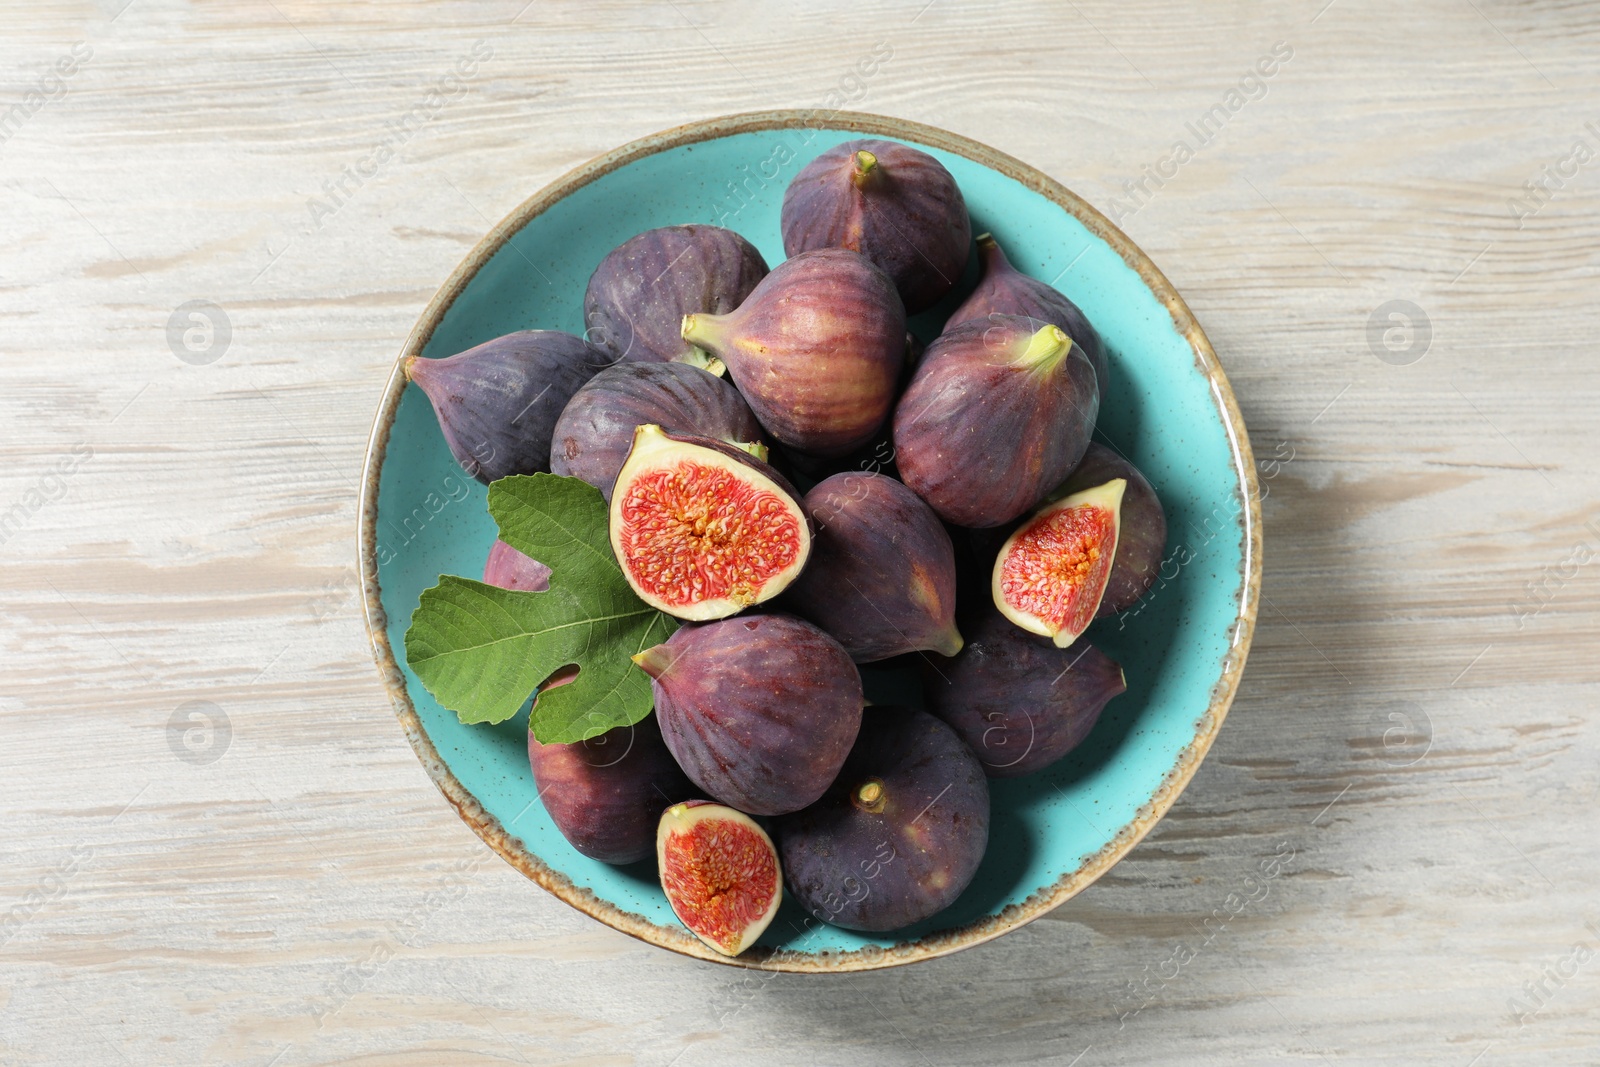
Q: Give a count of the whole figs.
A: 14